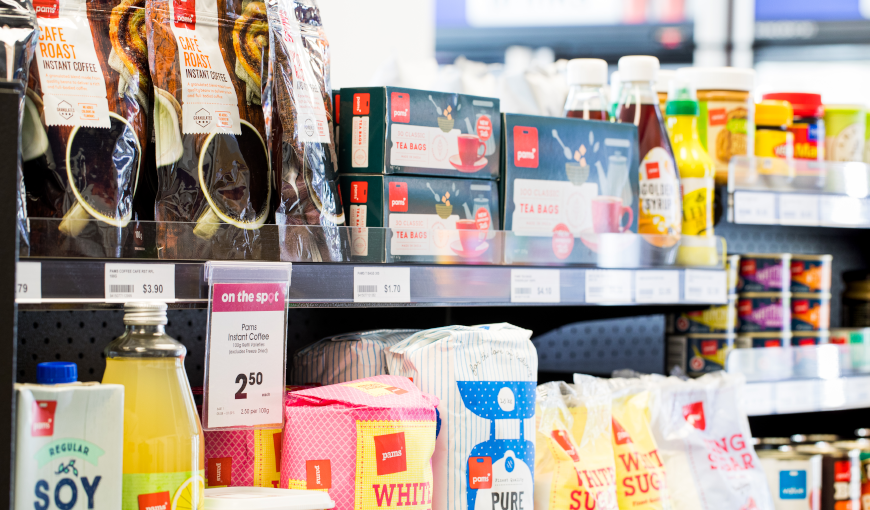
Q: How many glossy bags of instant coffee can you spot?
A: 3